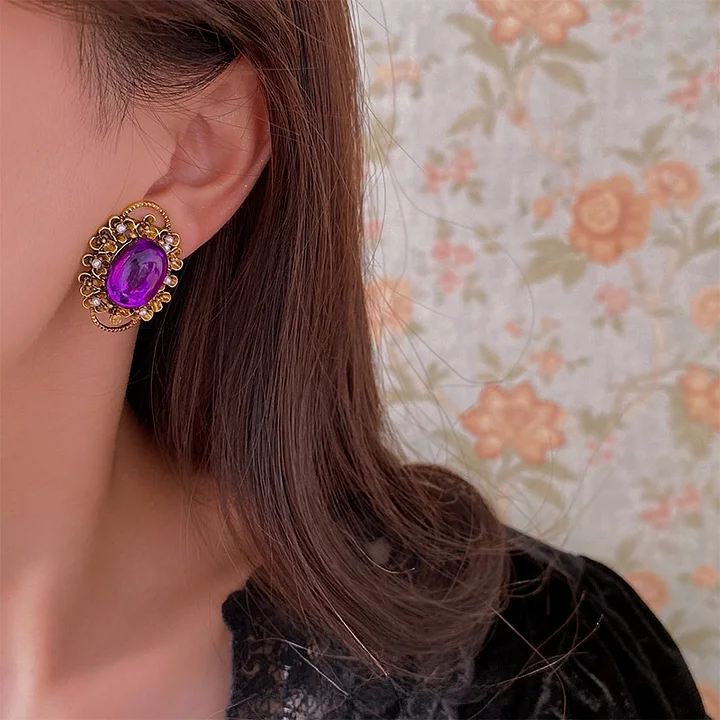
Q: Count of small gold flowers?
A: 12